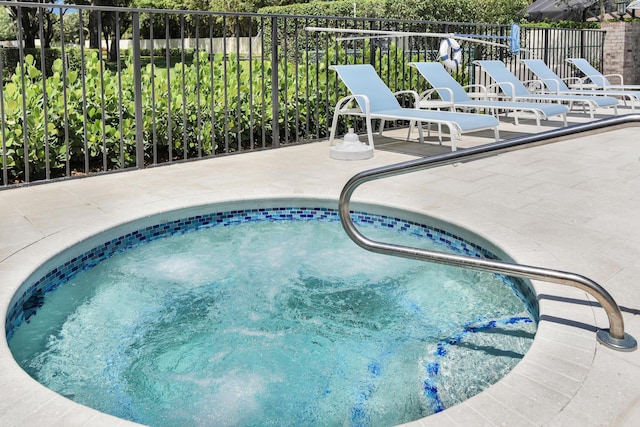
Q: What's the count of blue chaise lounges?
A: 5